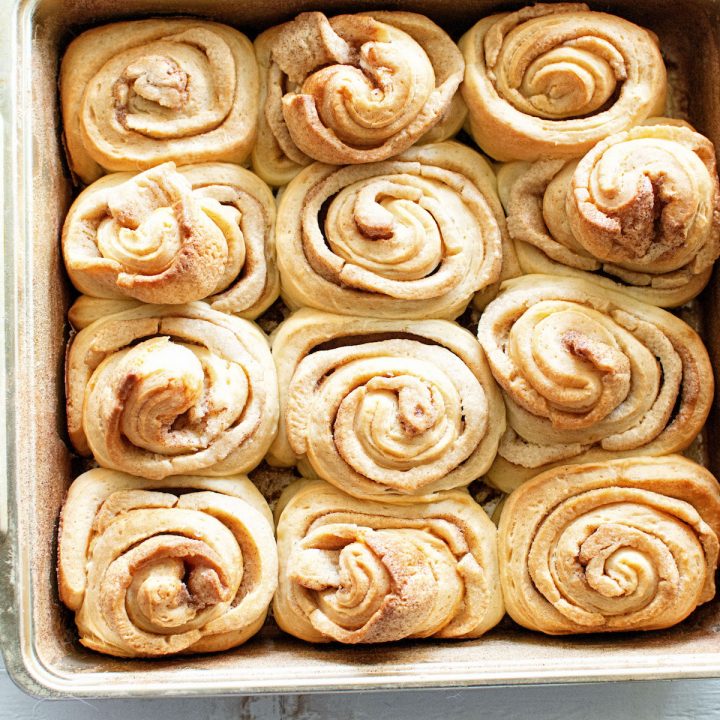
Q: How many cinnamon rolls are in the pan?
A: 12